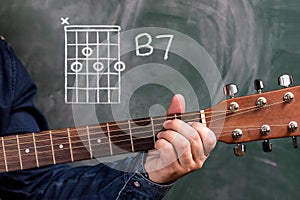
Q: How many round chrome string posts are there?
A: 6